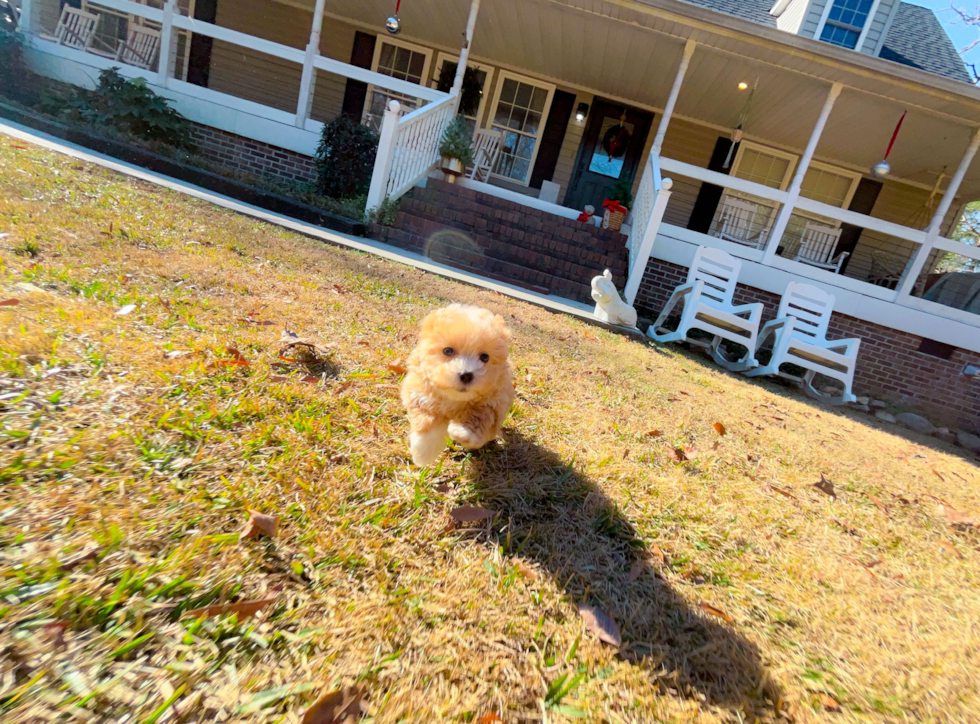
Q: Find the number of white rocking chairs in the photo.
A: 7